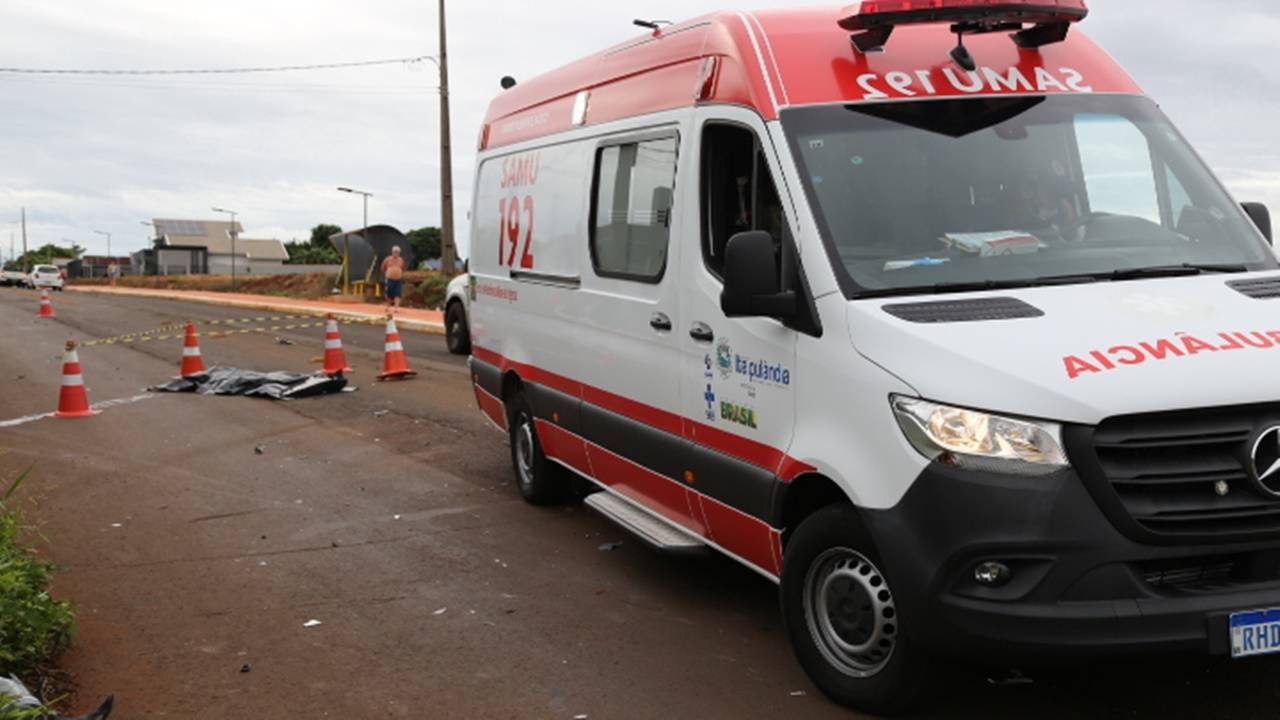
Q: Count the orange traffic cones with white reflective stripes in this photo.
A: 5